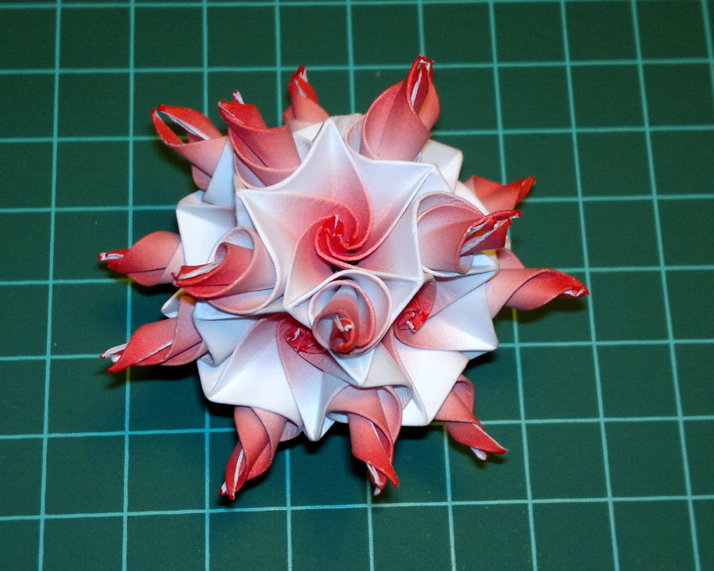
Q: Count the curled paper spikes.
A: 14